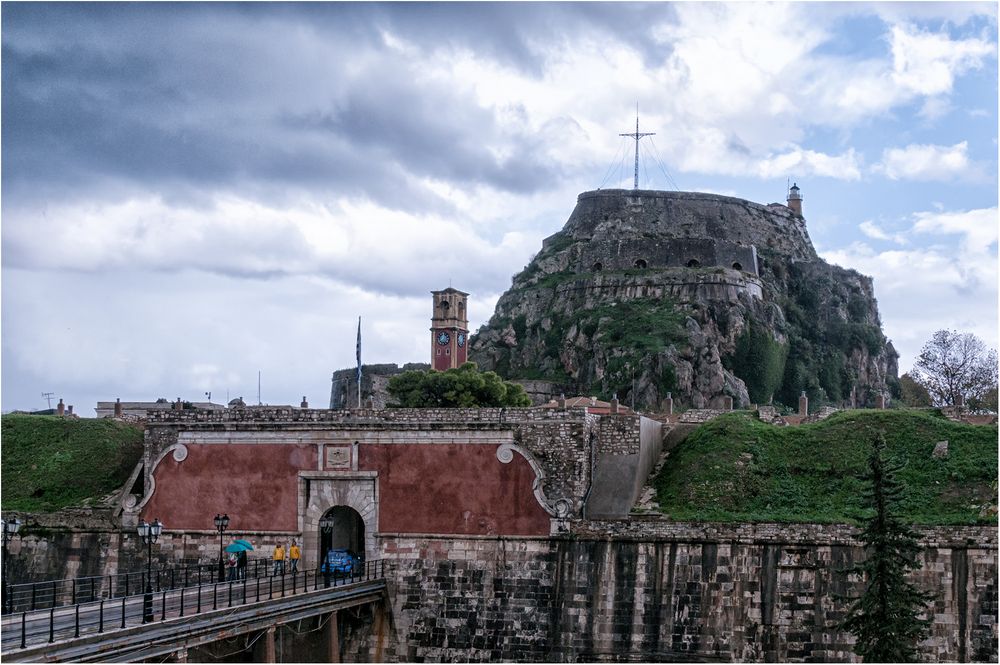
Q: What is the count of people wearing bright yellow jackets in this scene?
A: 2